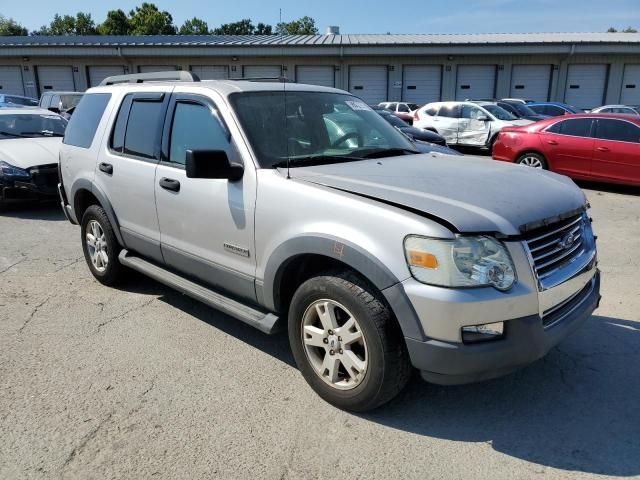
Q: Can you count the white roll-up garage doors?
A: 13